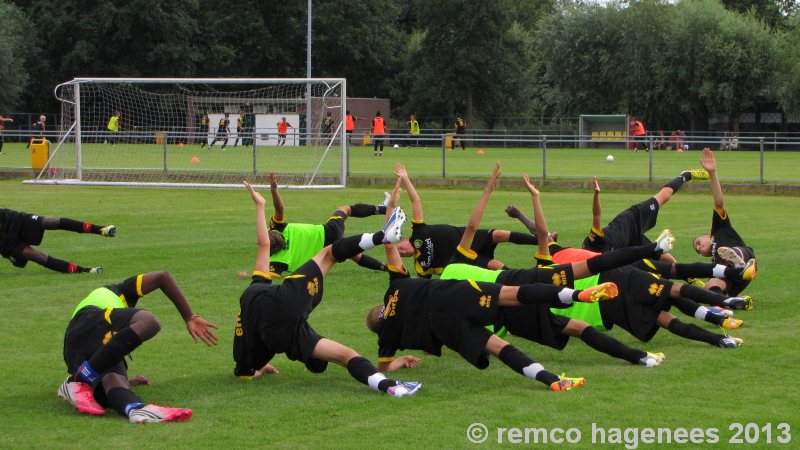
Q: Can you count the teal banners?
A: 0